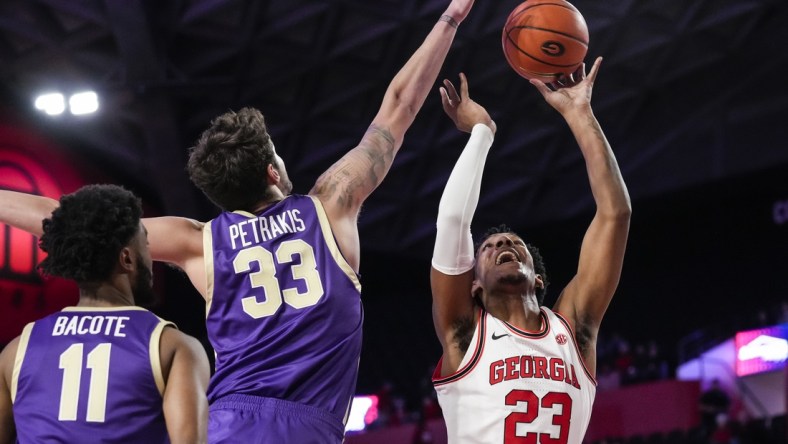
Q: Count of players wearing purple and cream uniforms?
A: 2